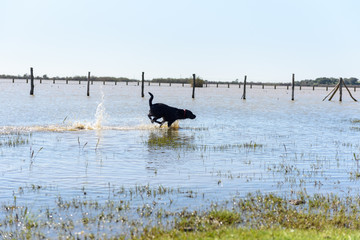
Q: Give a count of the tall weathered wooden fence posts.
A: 7